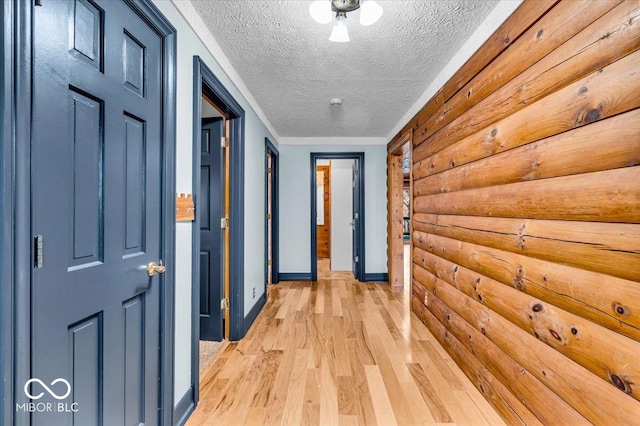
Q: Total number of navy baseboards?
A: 4